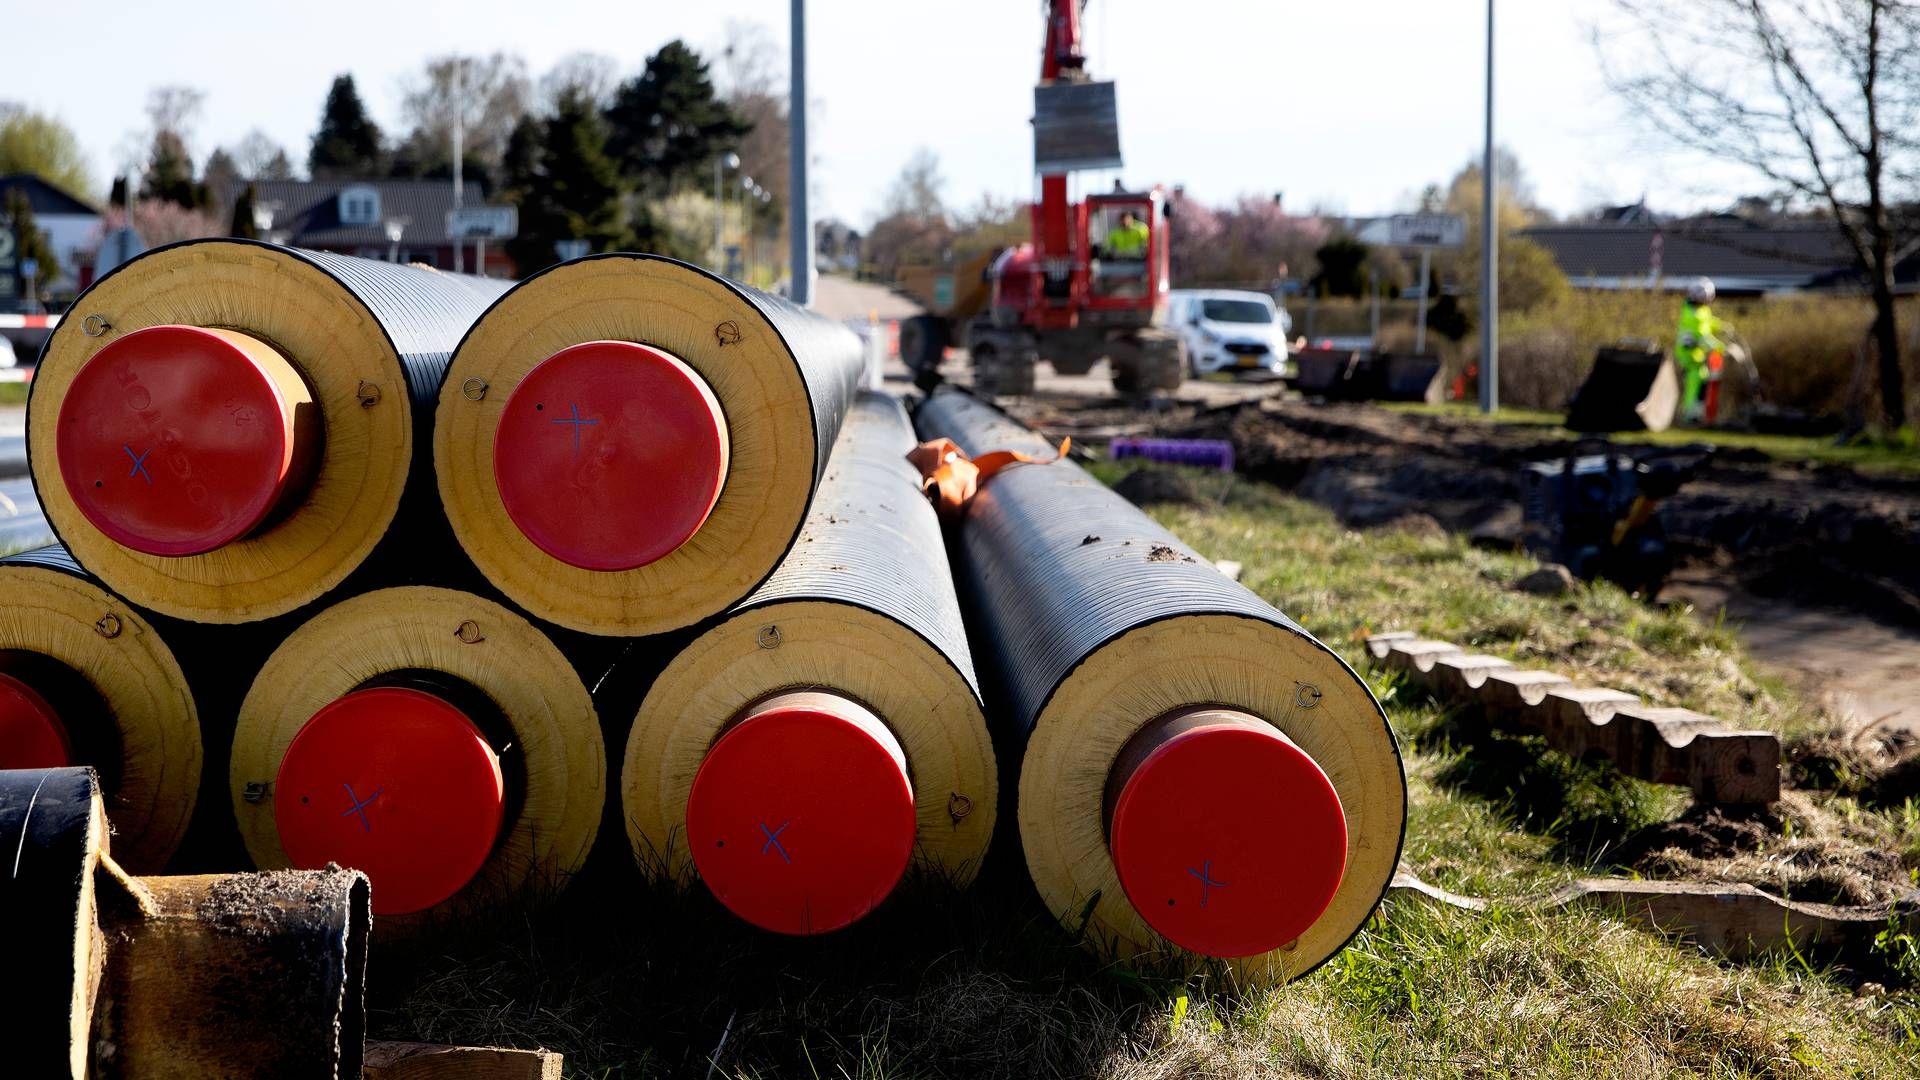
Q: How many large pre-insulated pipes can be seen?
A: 6